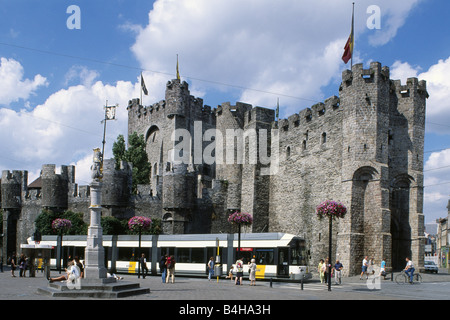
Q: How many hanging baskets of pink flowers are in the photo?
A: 4